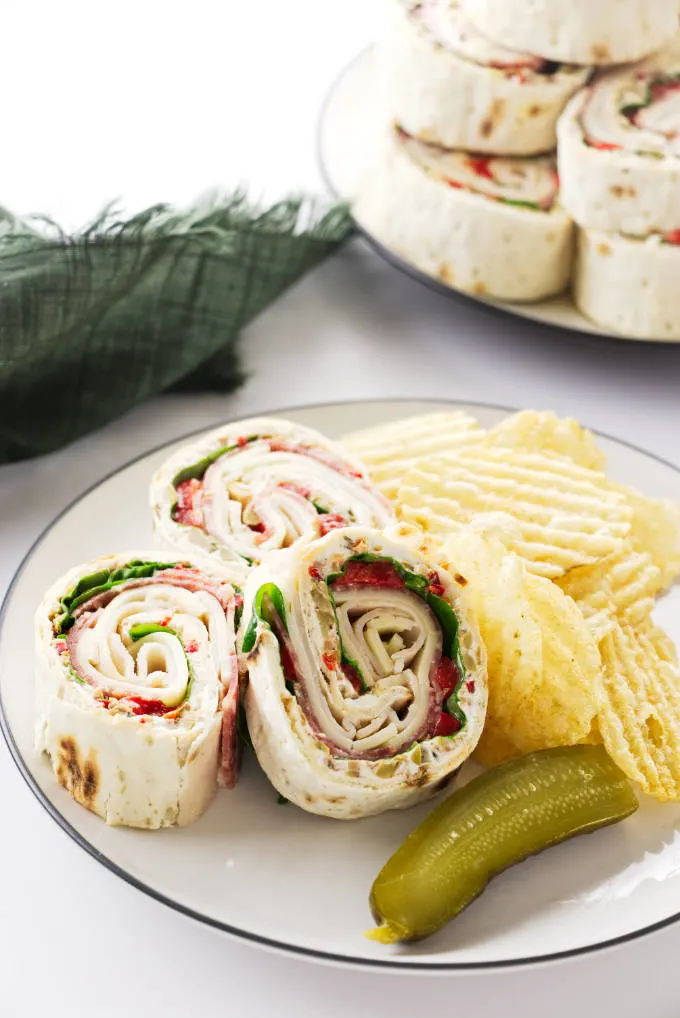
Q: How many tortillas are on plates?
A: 8